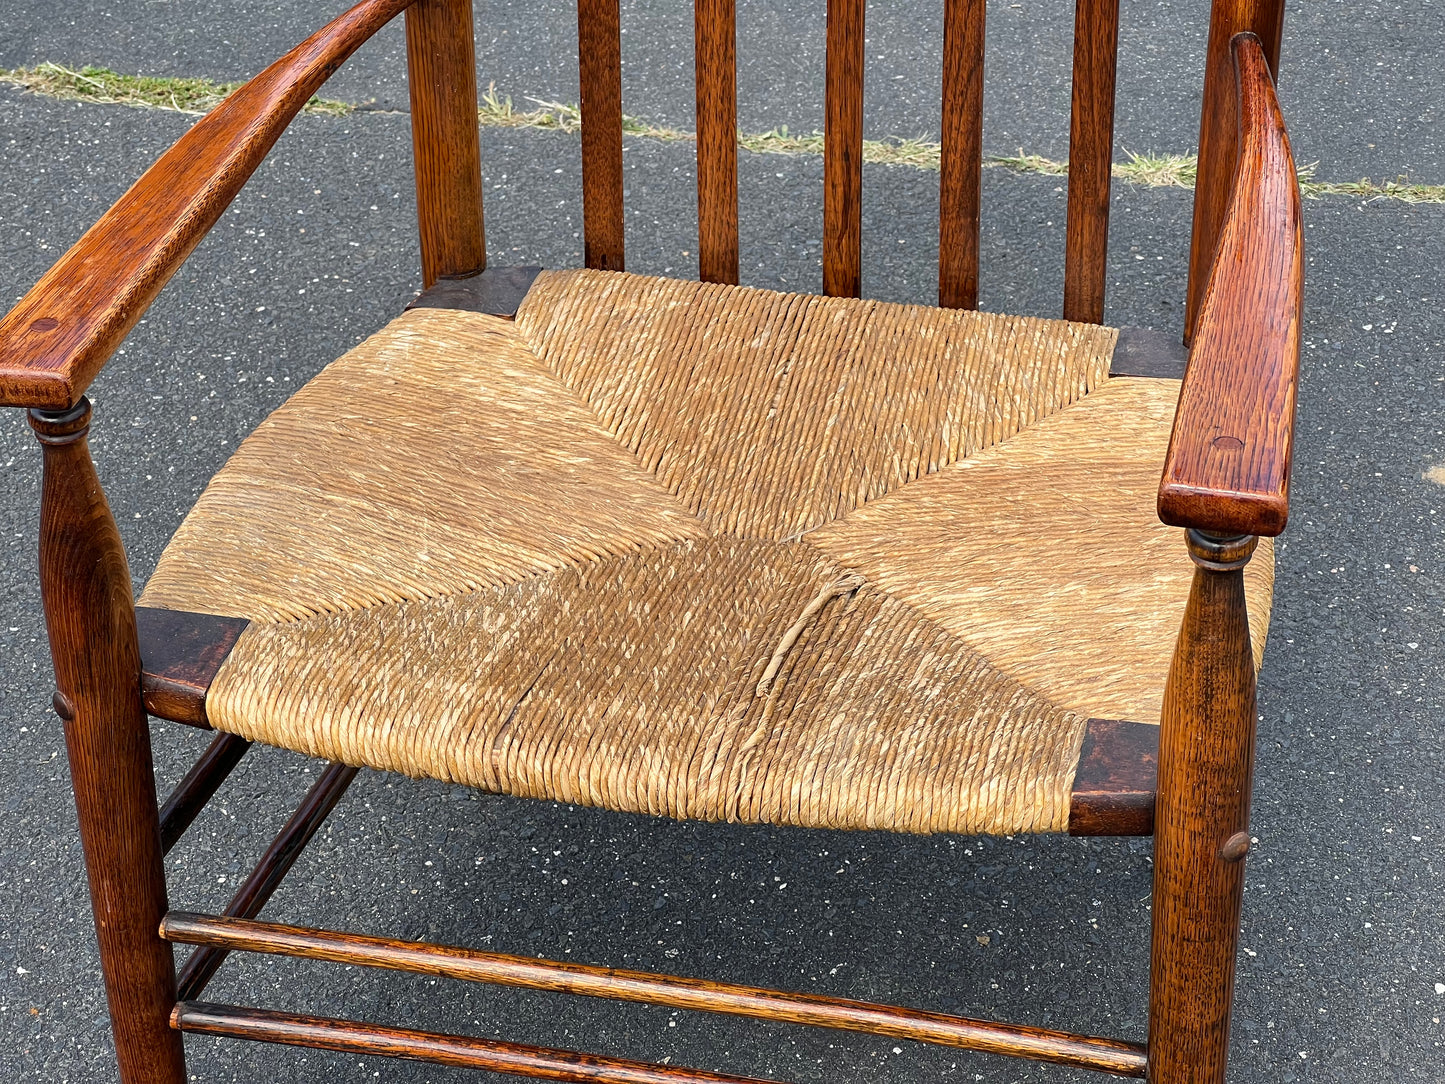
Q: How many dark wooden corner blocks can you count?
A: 4